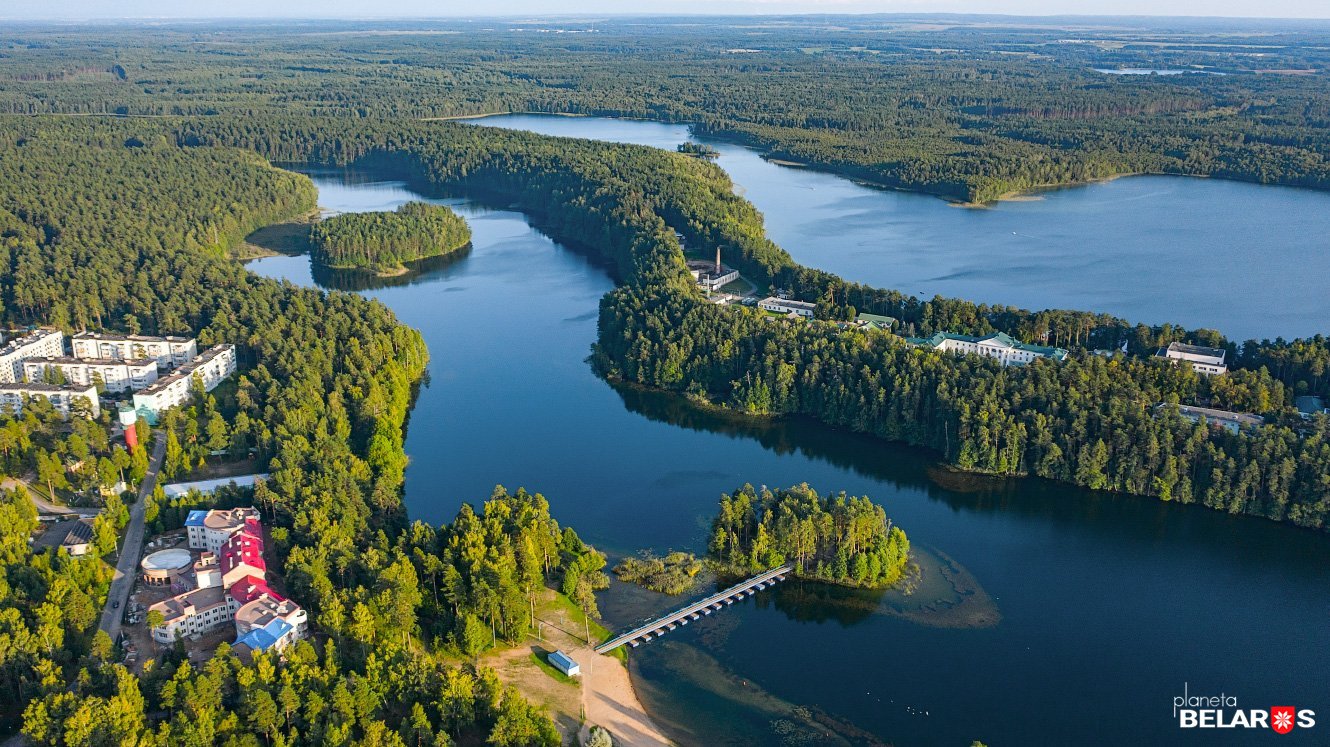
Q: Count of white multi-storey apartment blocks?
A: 5